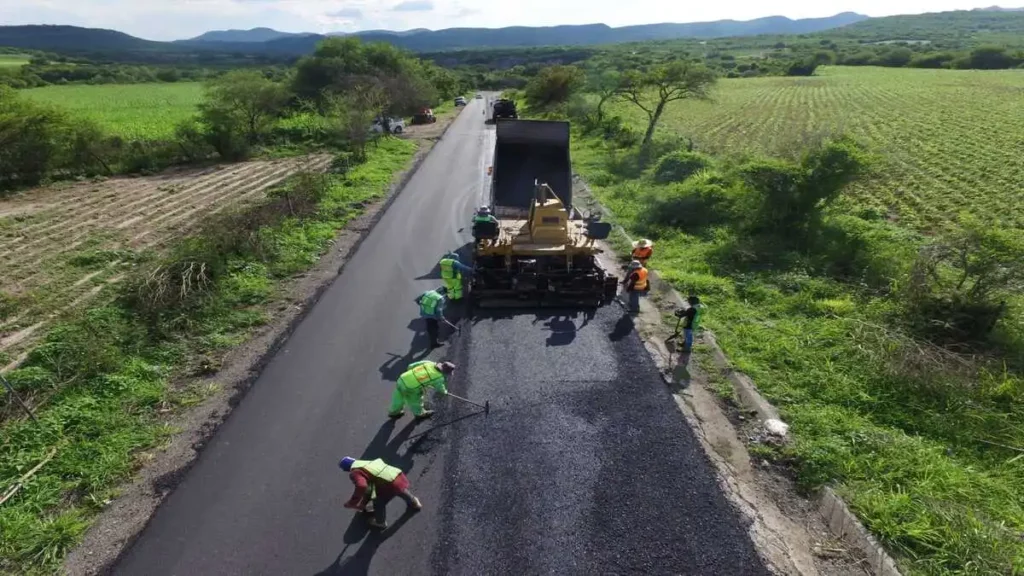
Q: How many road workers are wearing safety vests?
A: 8